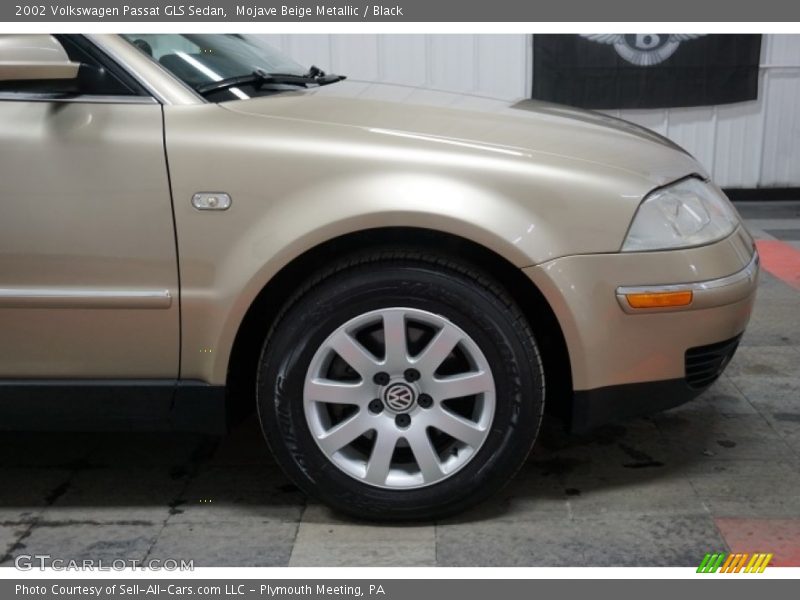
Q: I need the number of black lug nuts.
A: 5